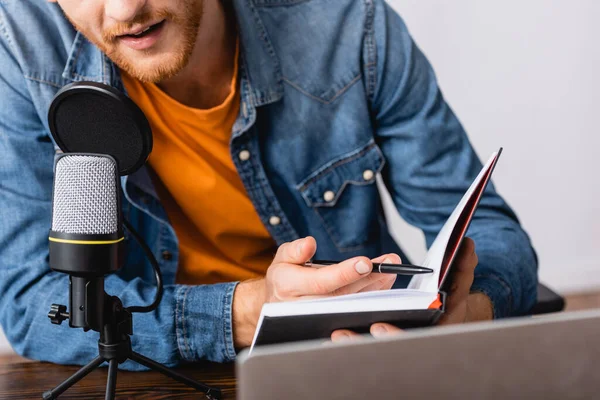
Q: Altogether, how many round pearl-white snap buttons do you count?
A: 4